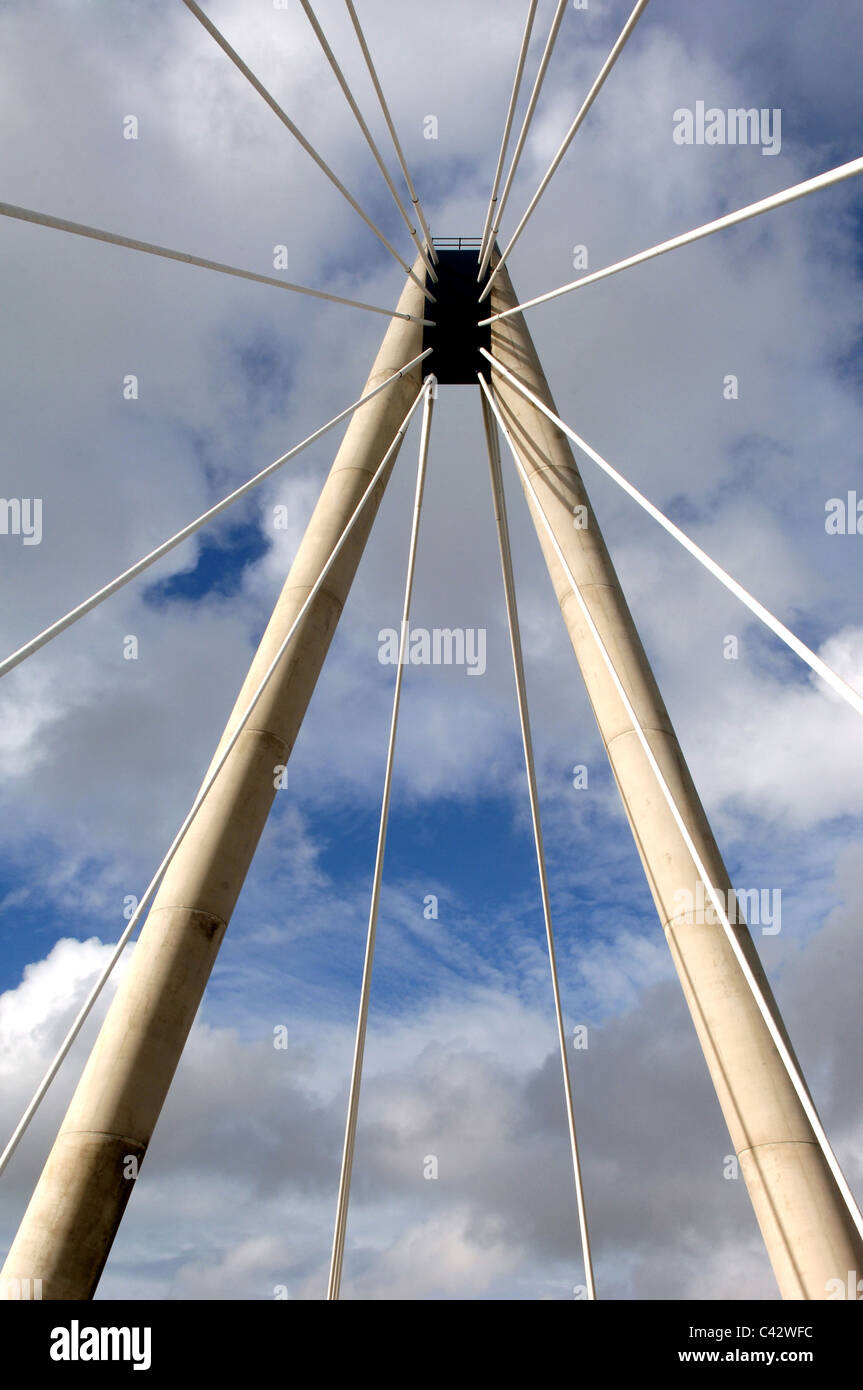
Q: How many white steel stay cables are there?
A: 14